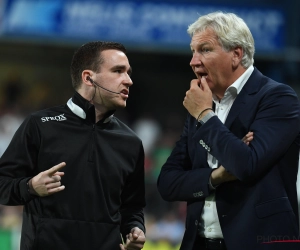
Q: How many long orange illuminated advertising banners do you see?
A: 0